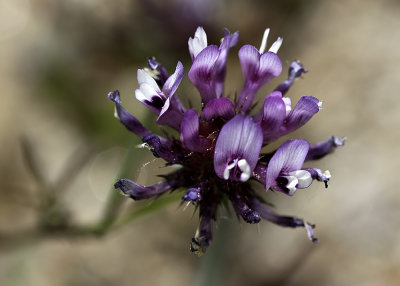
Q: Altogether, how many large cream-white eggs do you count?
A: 0